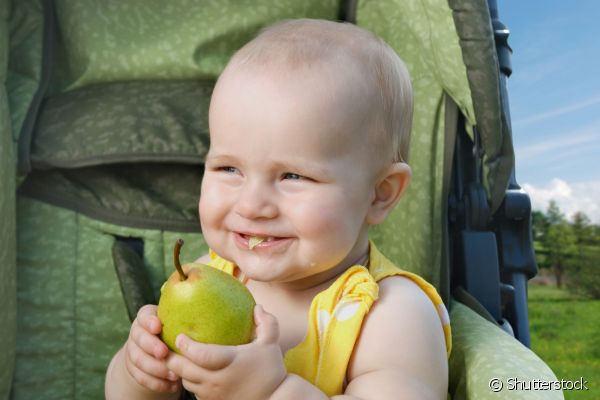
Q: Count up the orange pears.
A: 0